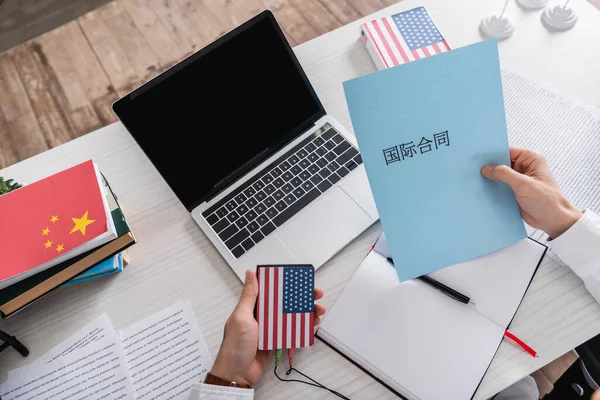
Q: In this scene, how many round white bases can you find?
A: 3